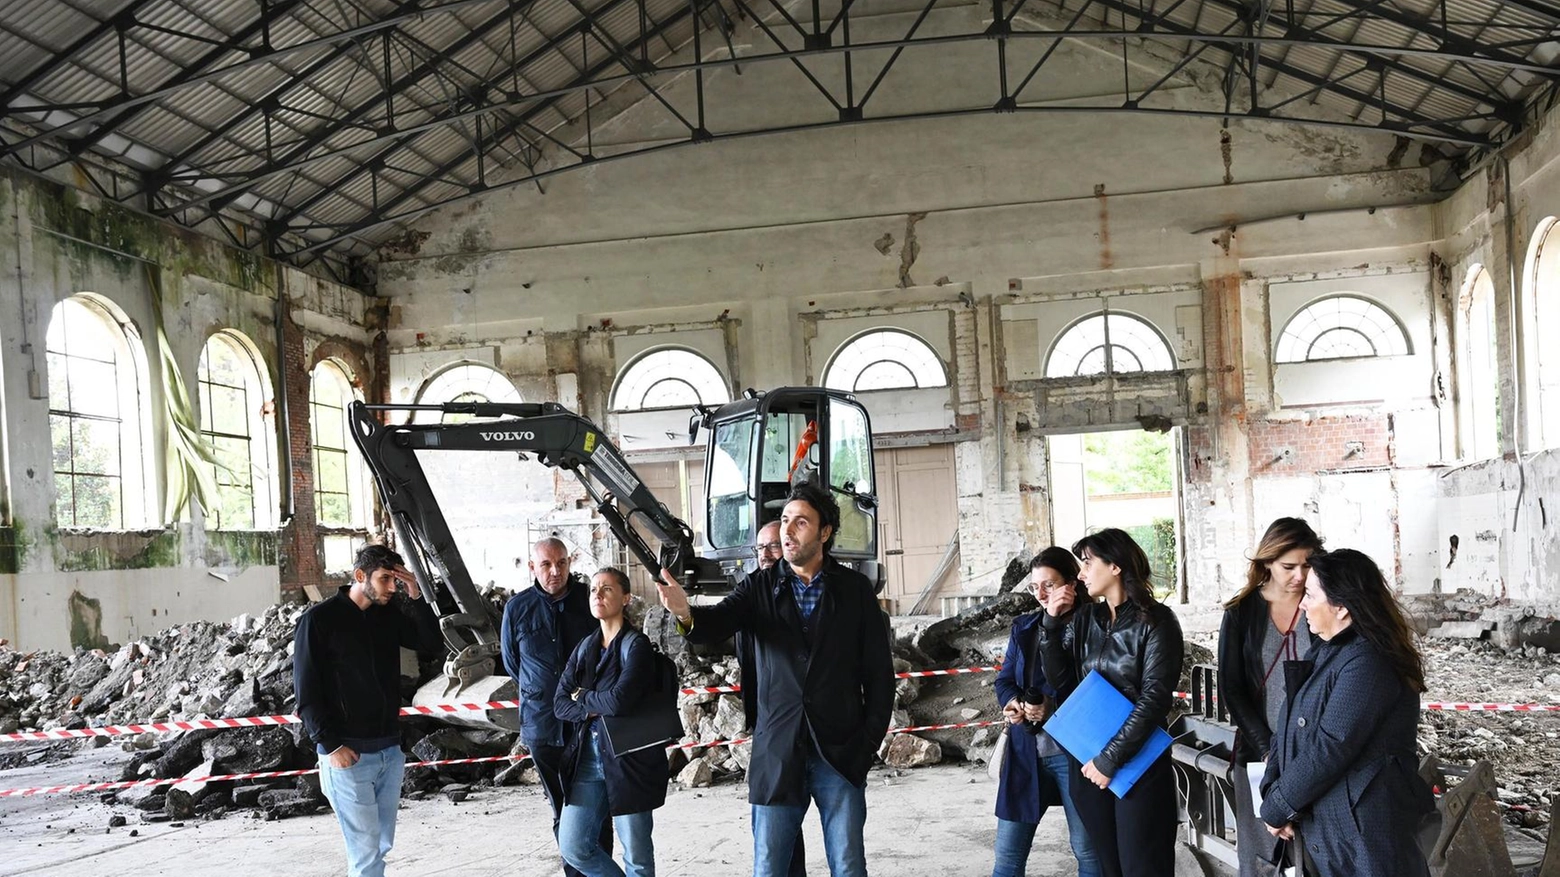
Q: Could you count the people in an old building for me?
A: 9